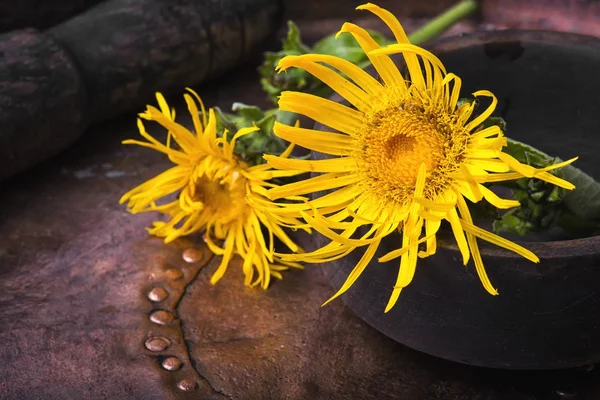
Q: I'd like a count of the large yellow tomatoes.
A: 0